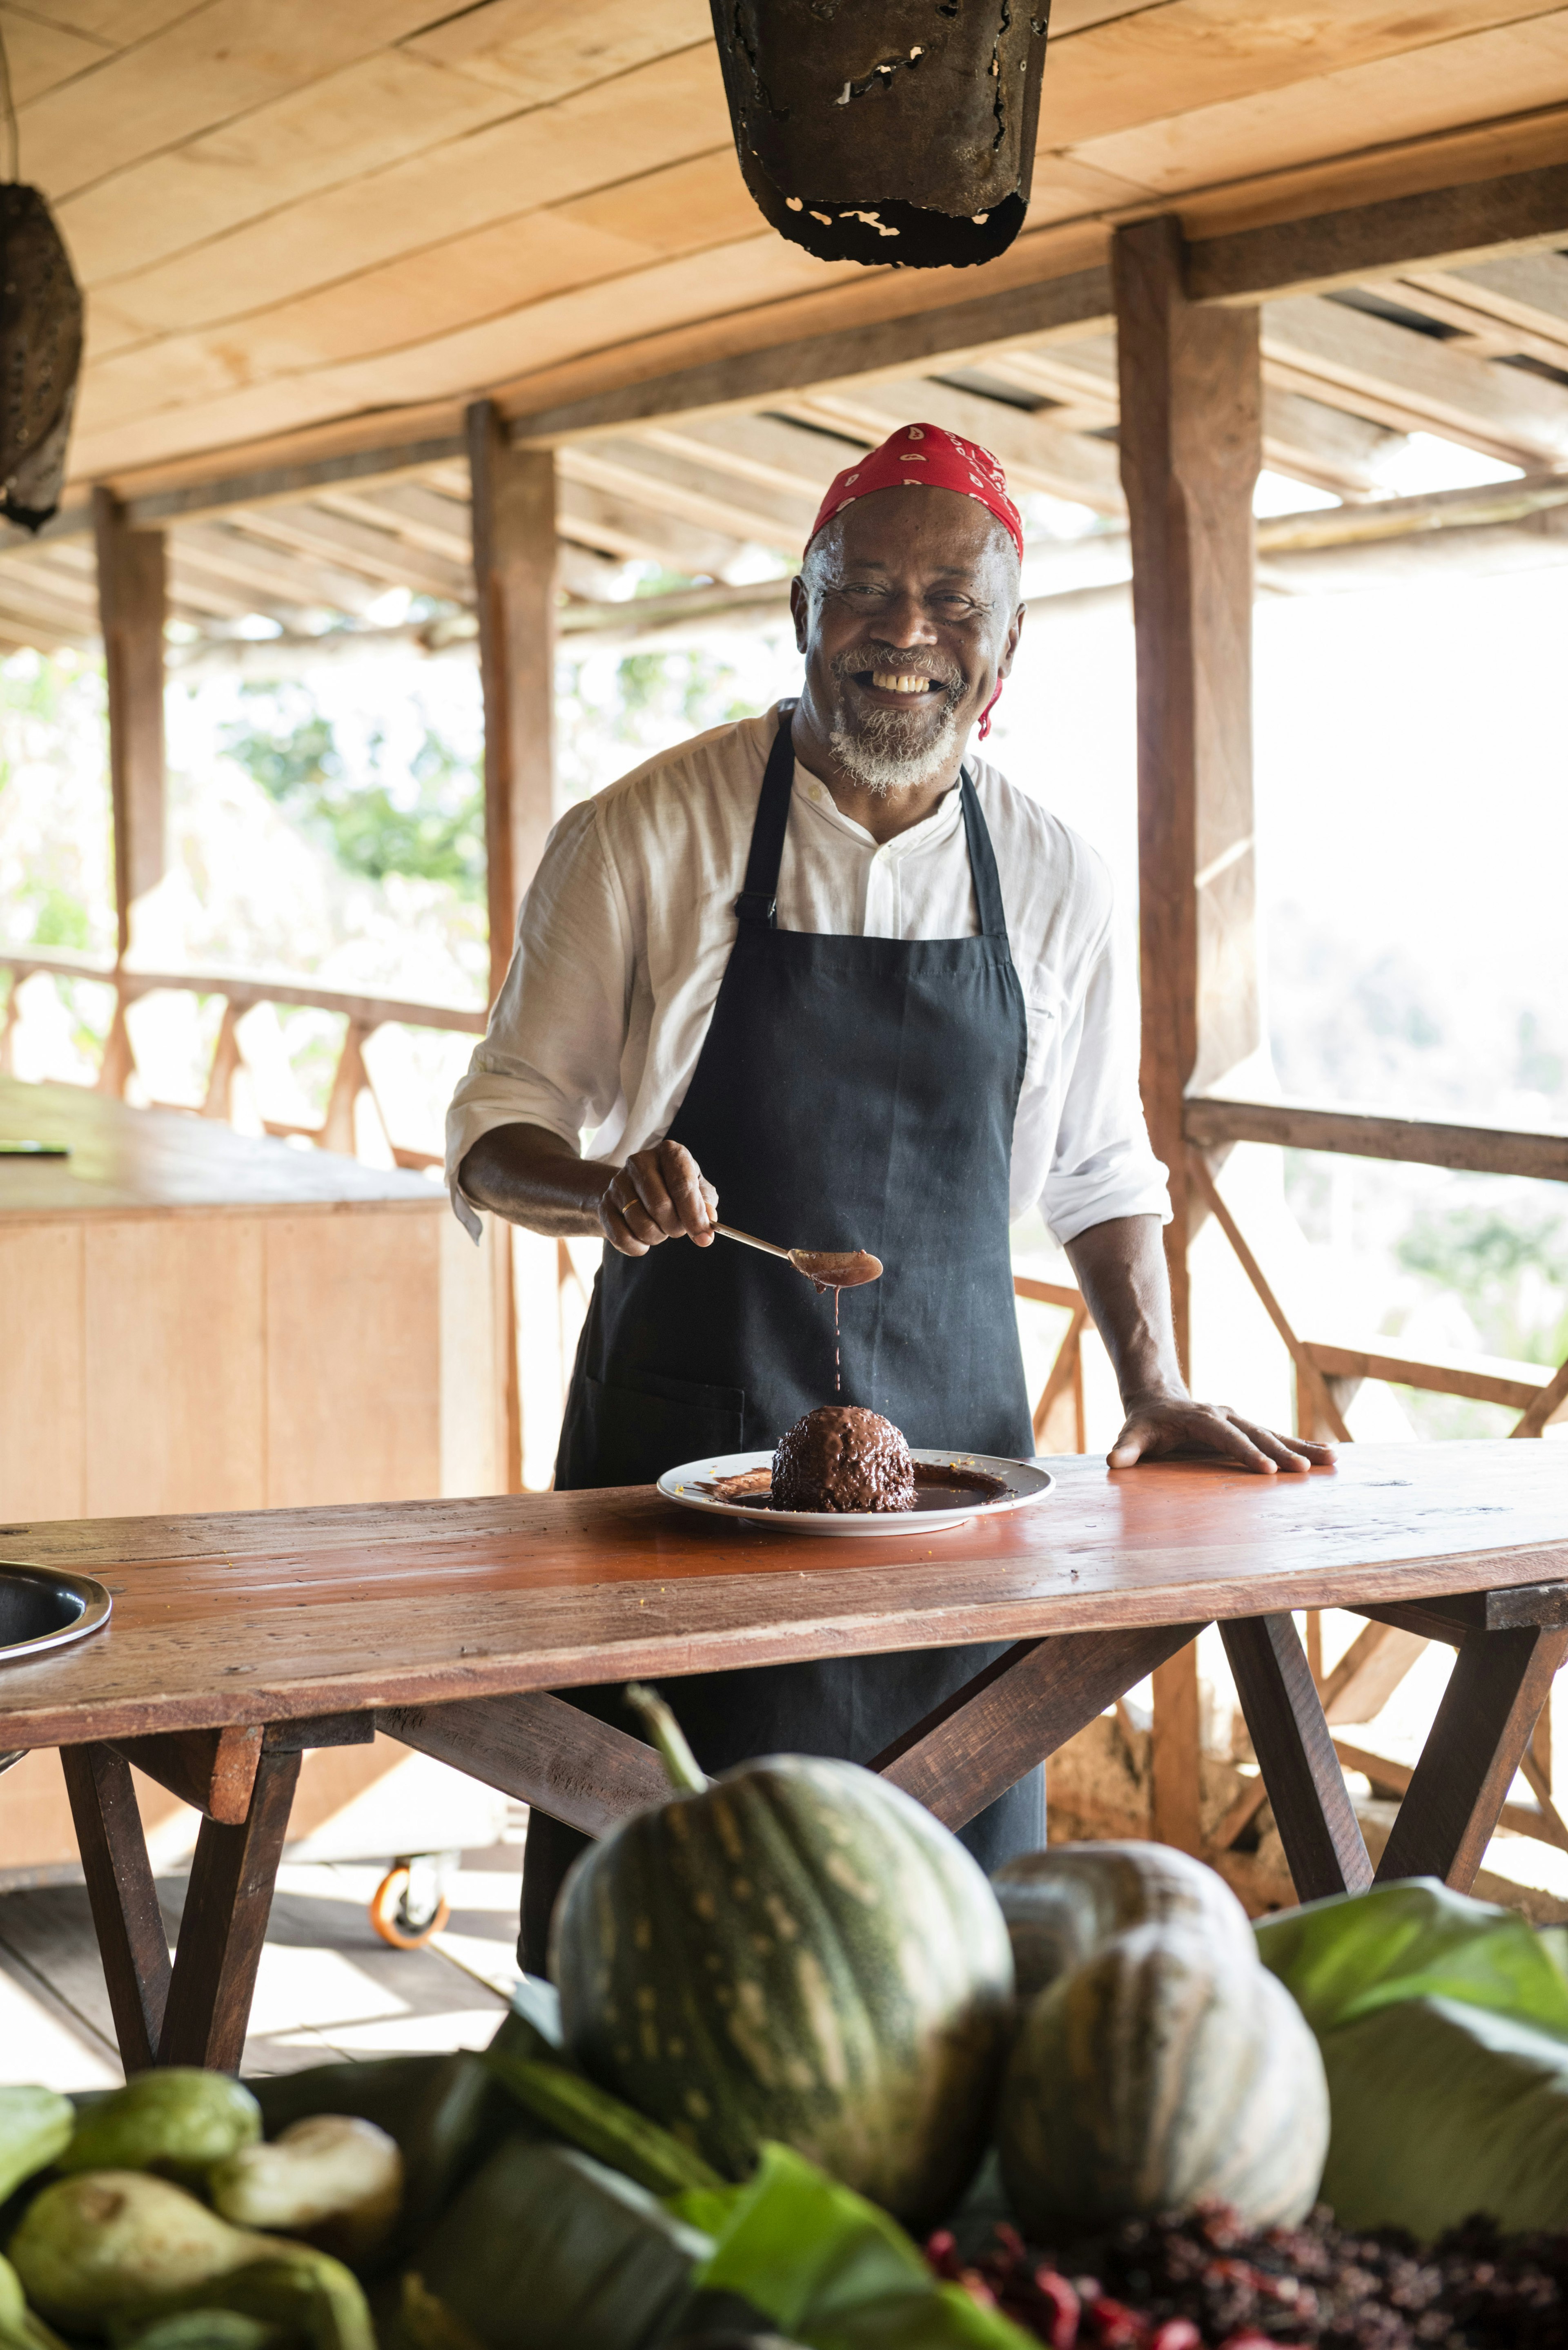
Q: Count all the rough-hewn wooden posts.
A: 3